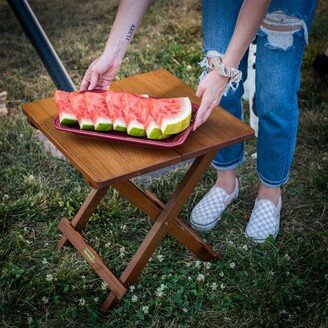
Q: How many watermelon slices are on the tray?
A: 7